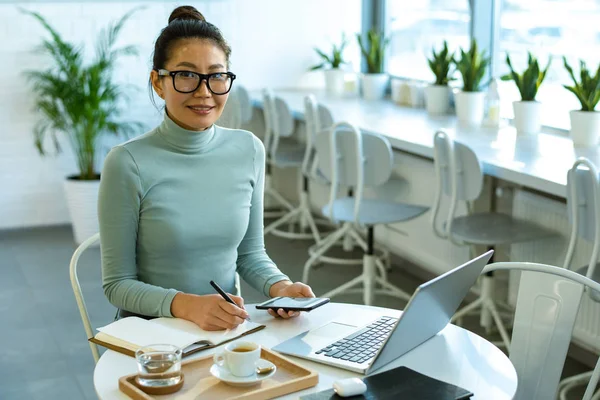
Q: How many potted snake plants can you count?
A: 6